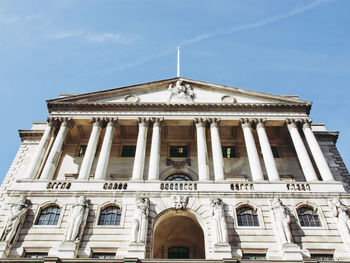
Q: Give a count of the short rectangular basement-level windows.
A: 4